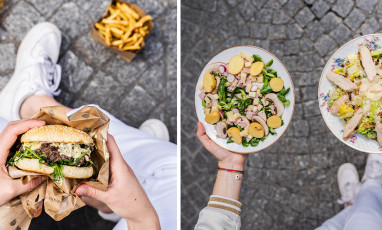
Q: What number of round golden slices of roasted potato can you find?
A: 8